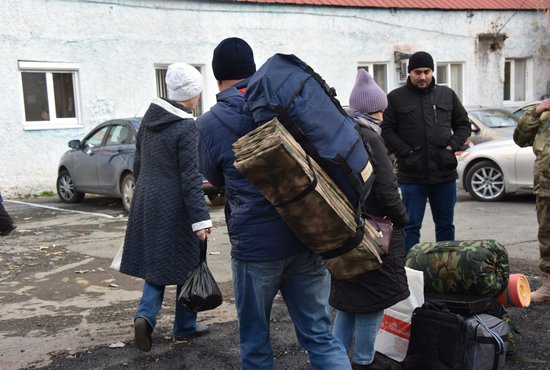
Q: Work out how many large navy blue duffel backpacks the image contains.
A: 1